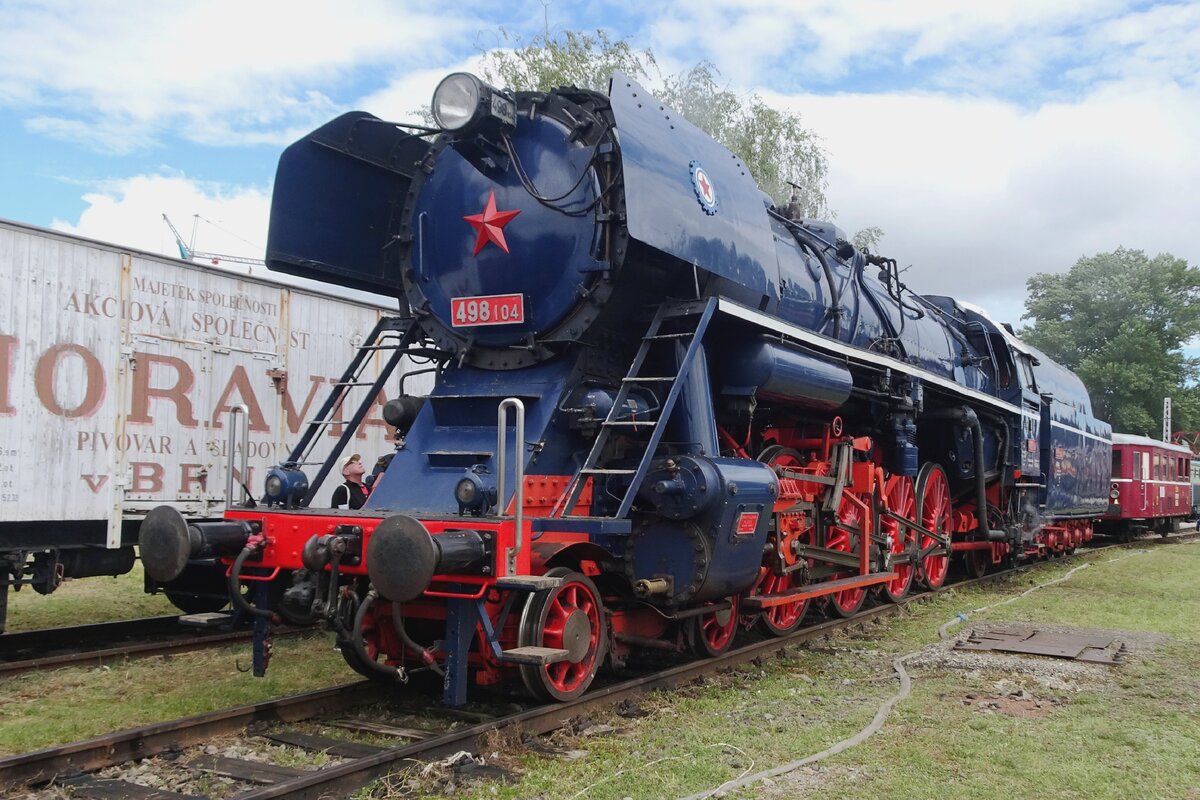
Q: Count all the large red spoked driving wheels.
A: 4